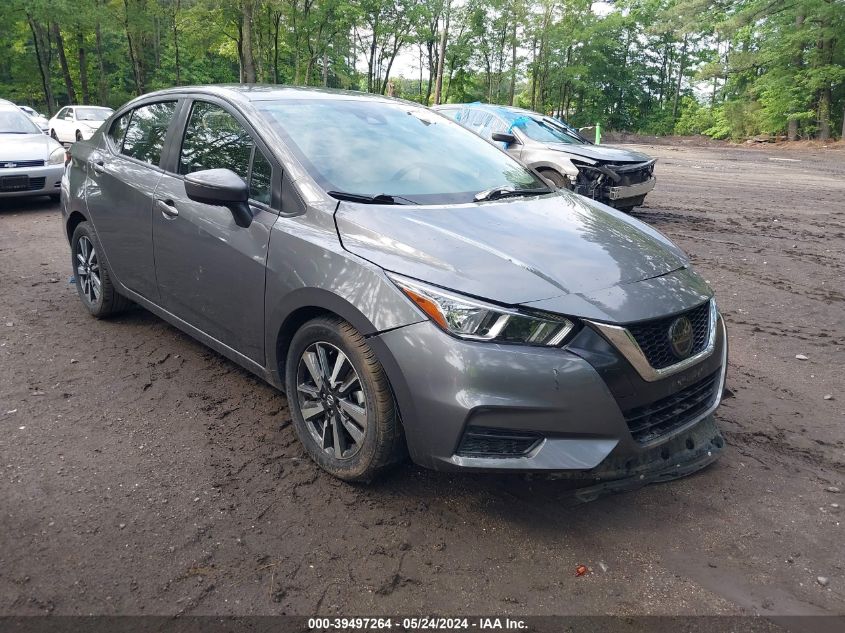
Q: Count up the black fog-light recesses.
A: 1